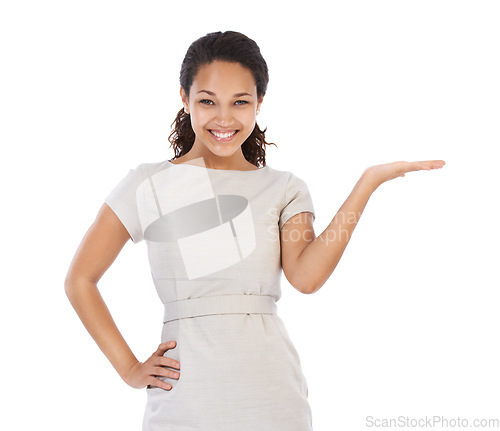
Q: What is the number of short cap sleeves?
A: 2